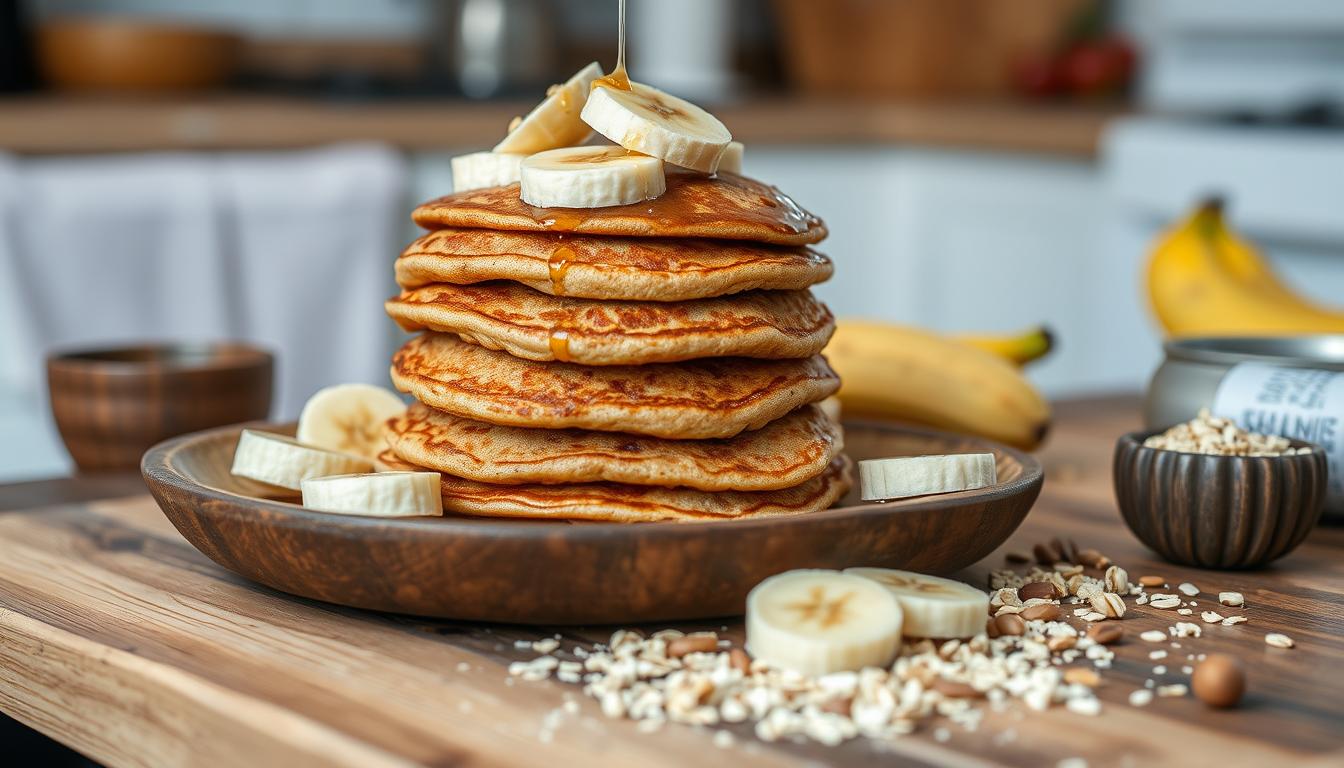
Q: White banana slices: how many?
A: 11